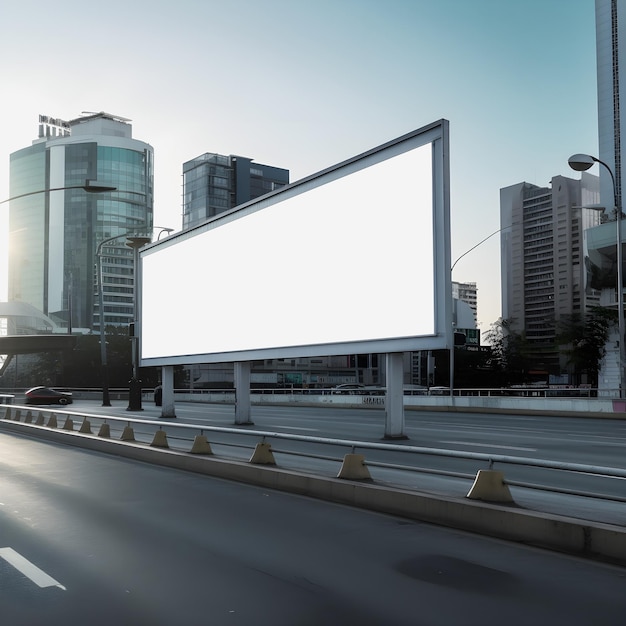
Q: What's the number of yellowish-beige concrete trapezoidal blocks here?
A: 14